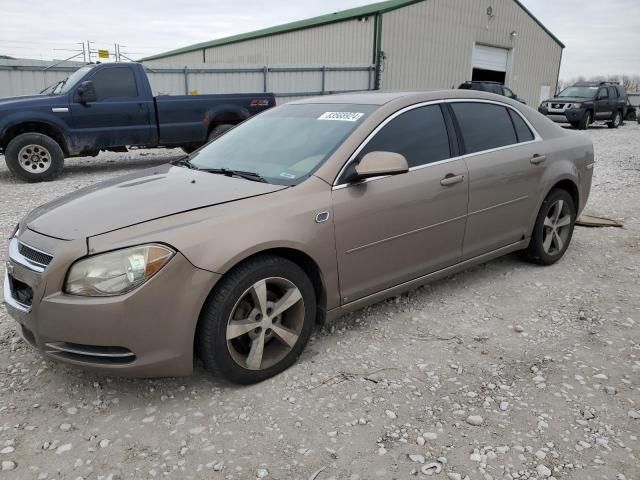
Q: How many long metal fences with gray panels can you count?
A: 1